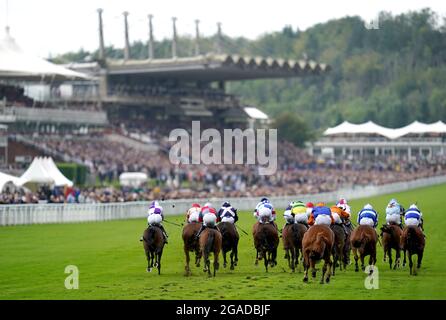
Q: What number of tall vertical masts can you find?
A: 6